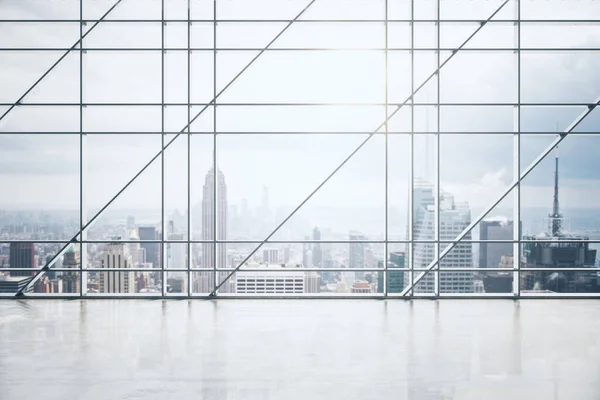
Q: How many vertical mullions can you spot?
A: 8